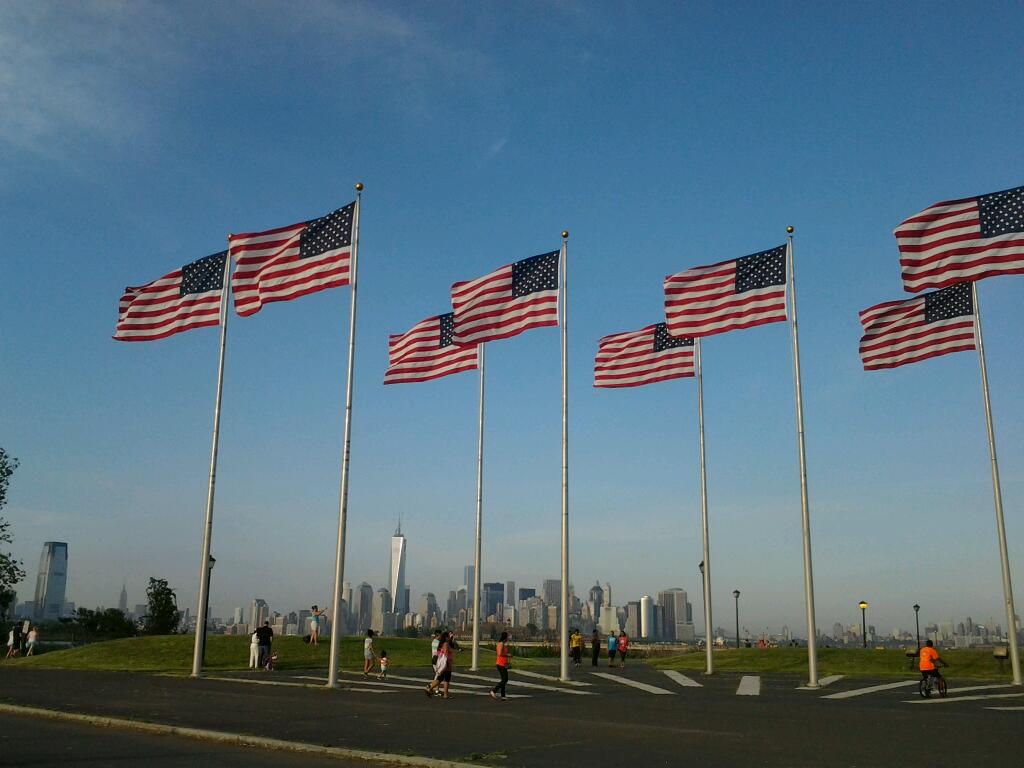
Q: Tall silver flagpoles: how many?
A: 7